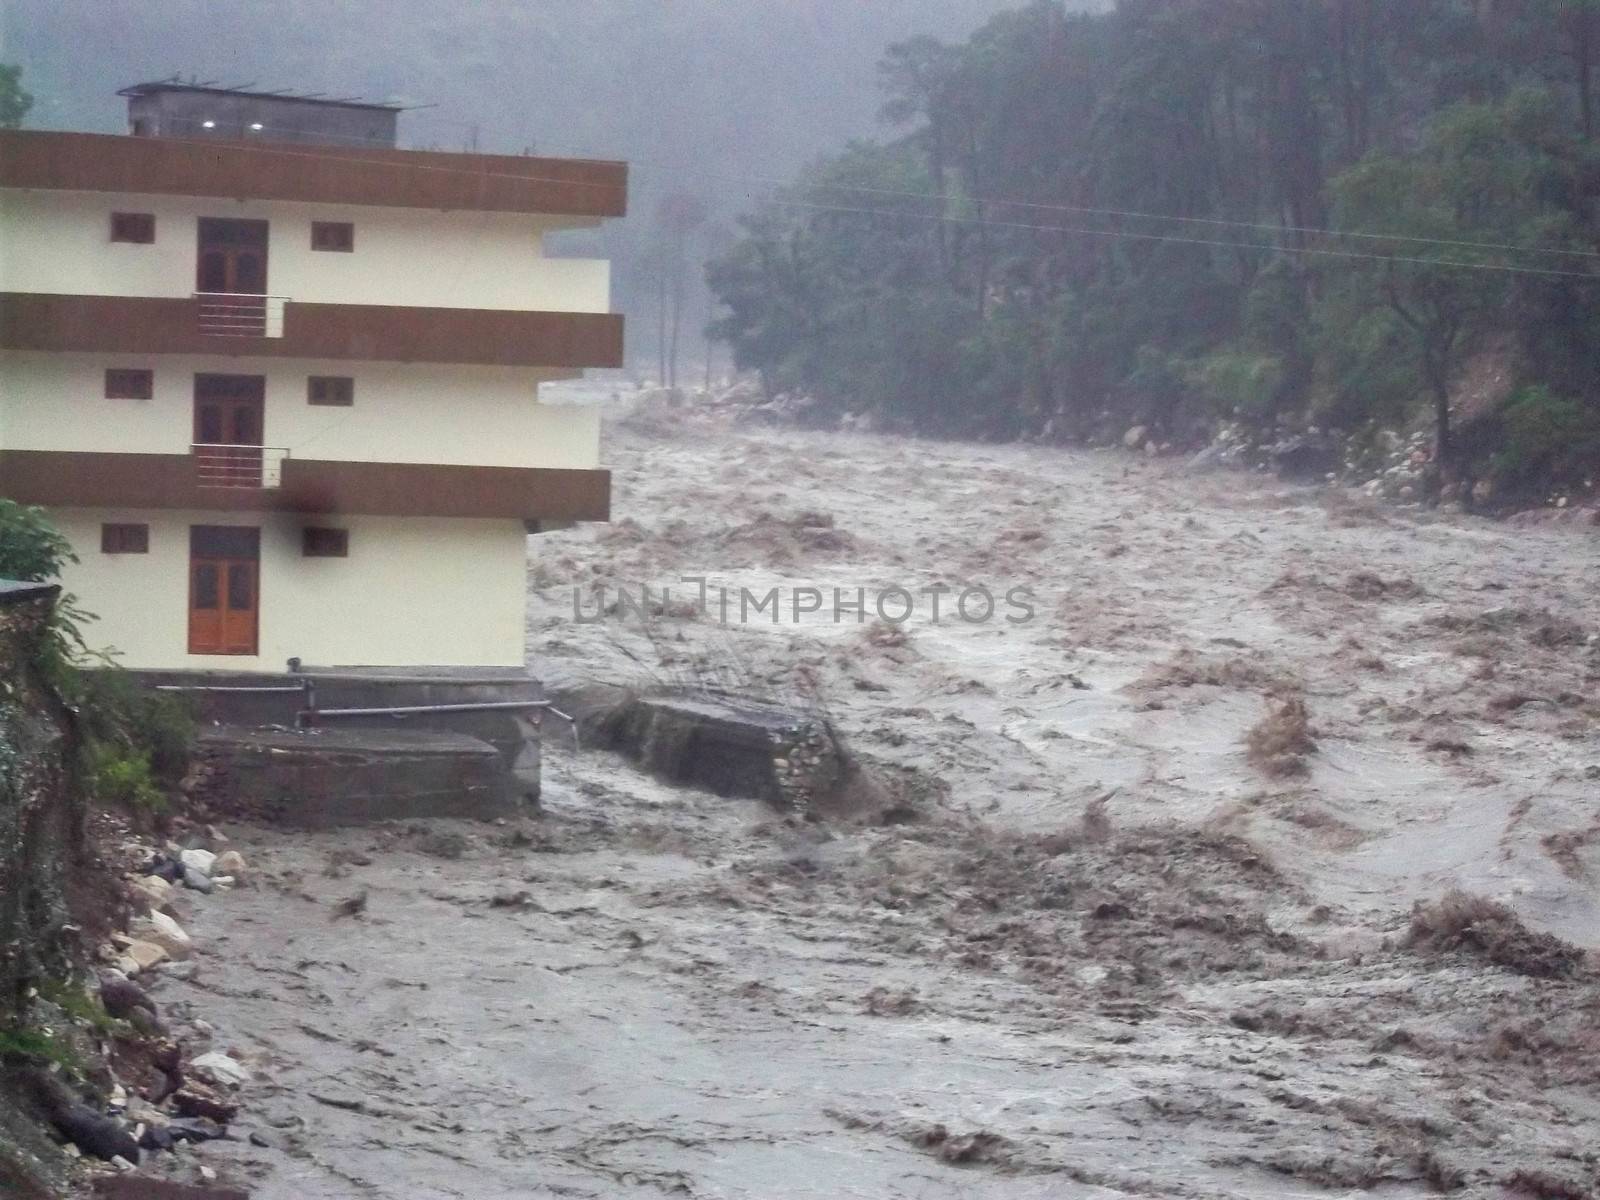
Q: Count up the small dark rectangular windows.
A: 6